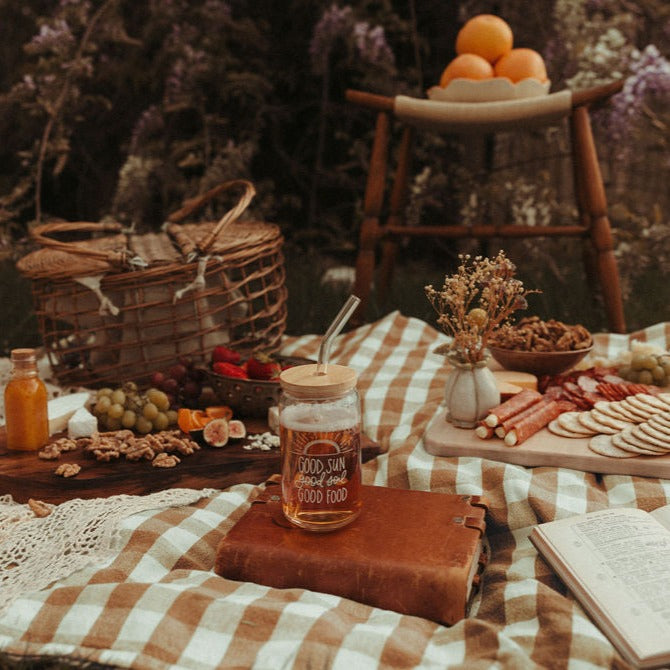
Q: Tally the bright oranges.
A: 3